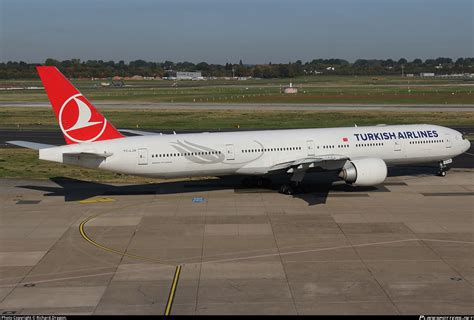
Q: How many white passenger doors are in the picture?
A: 5